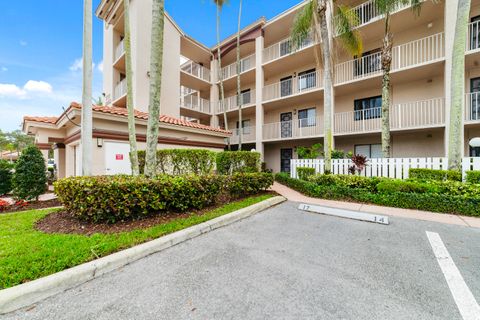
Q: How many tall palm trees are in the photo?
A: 8